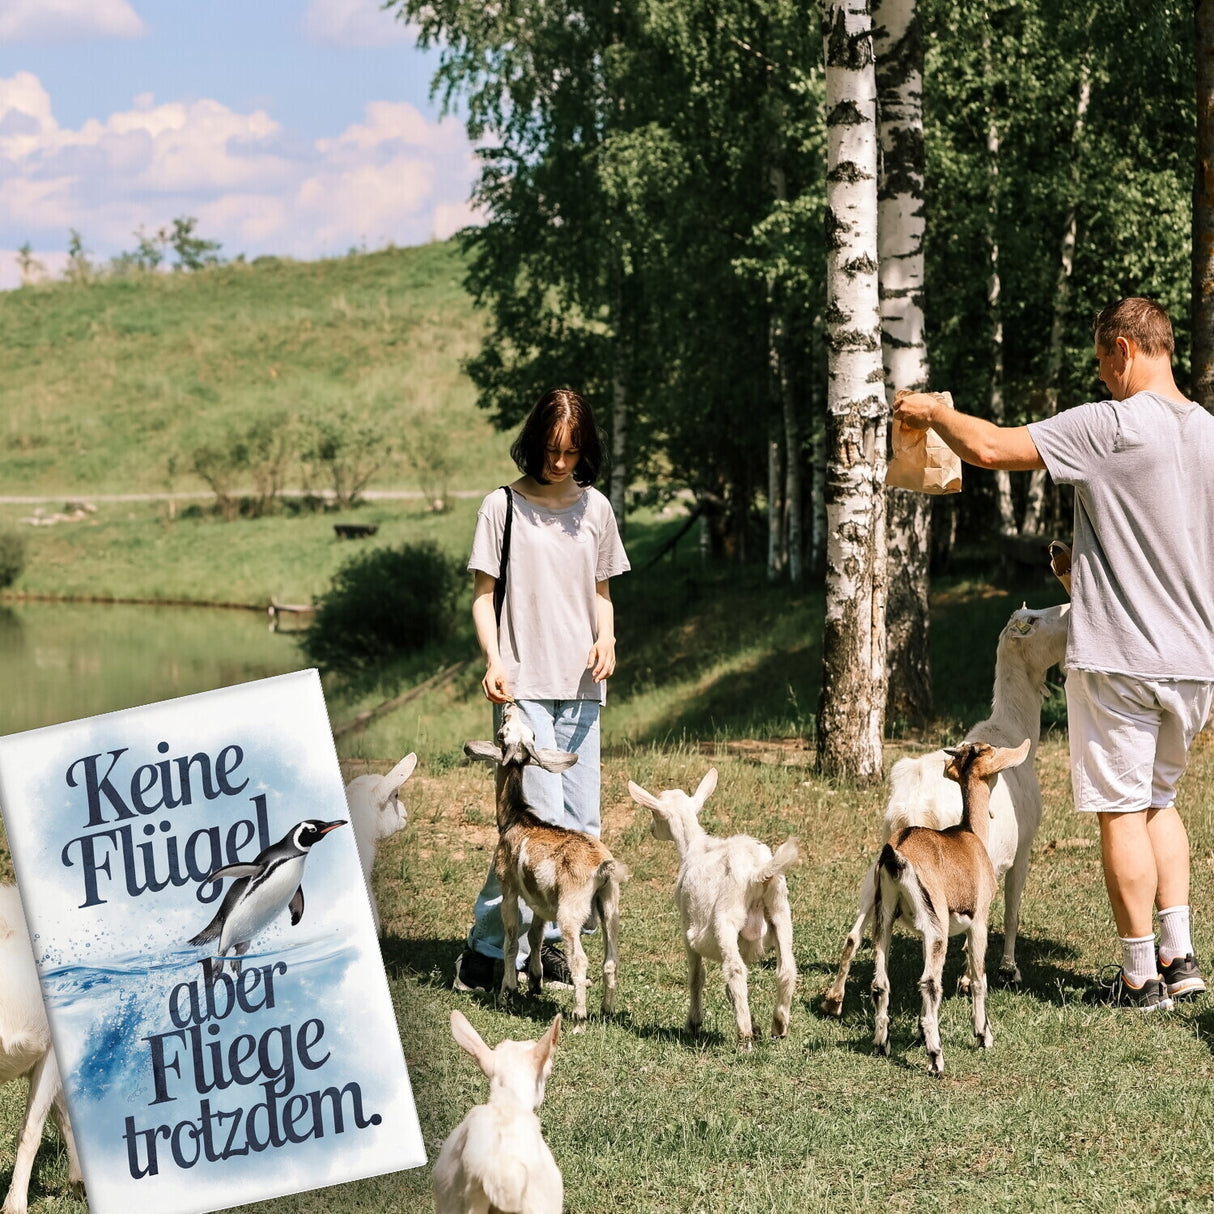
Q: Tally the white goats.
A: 5